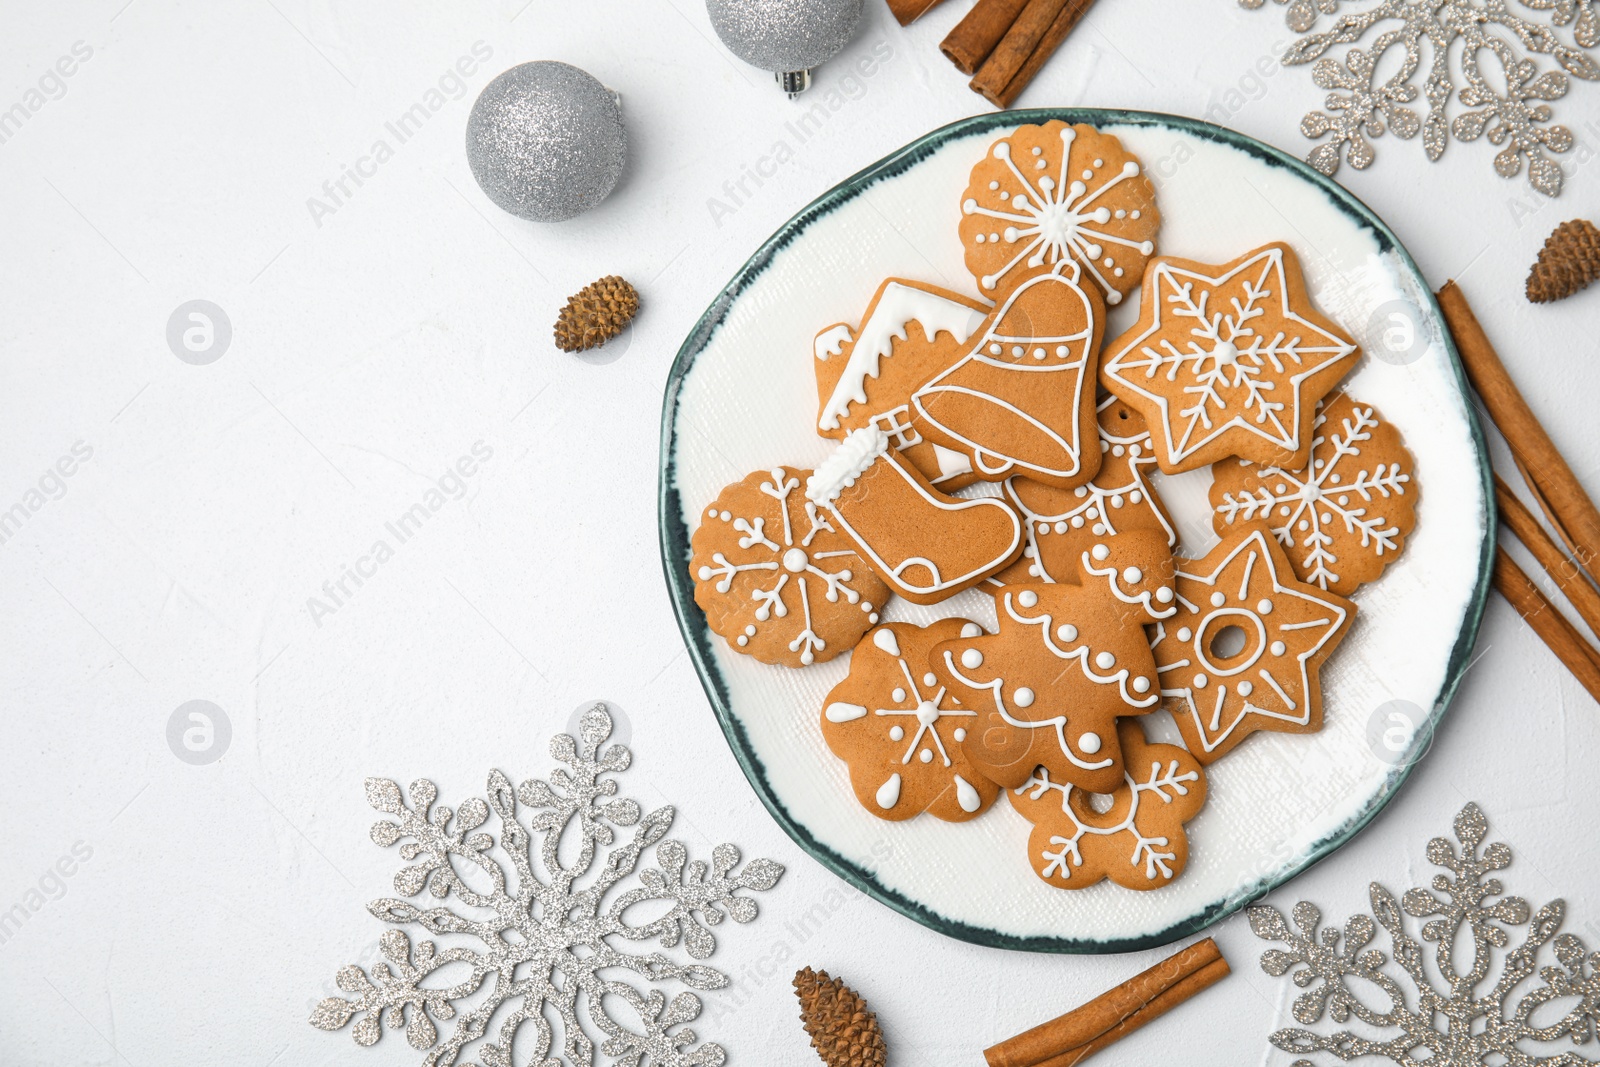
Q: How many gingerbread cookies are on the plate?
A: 12